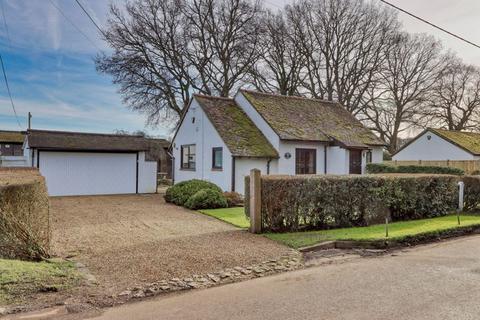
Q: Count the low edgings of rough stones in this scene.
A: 1